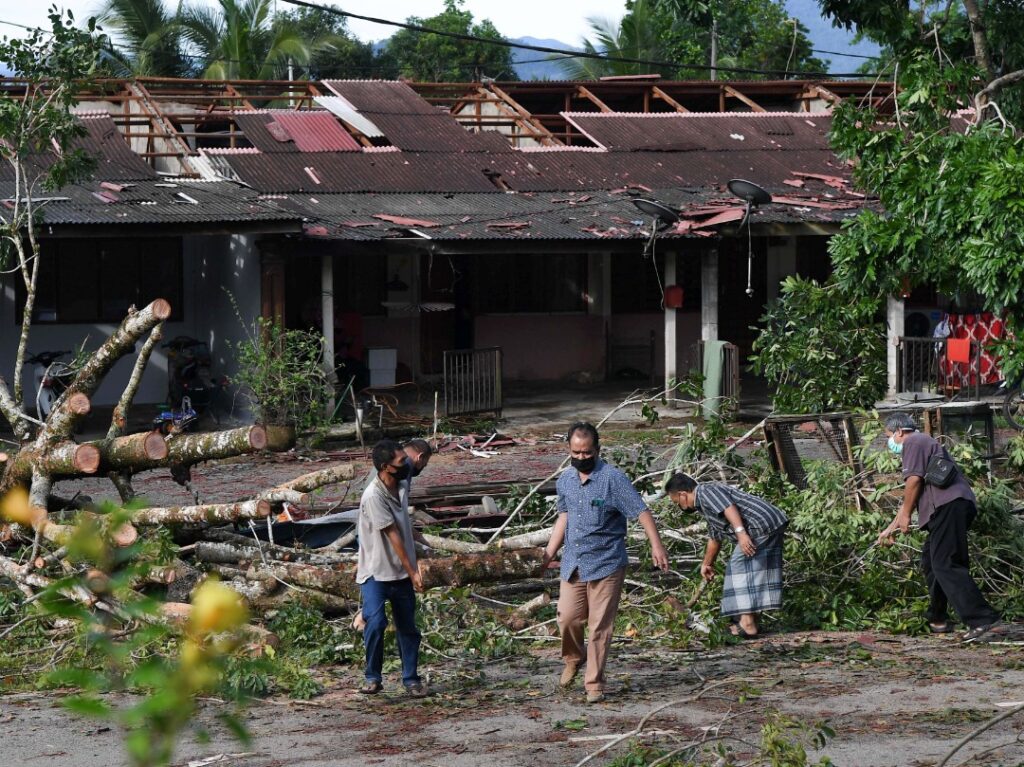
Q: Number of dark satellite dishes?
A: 2